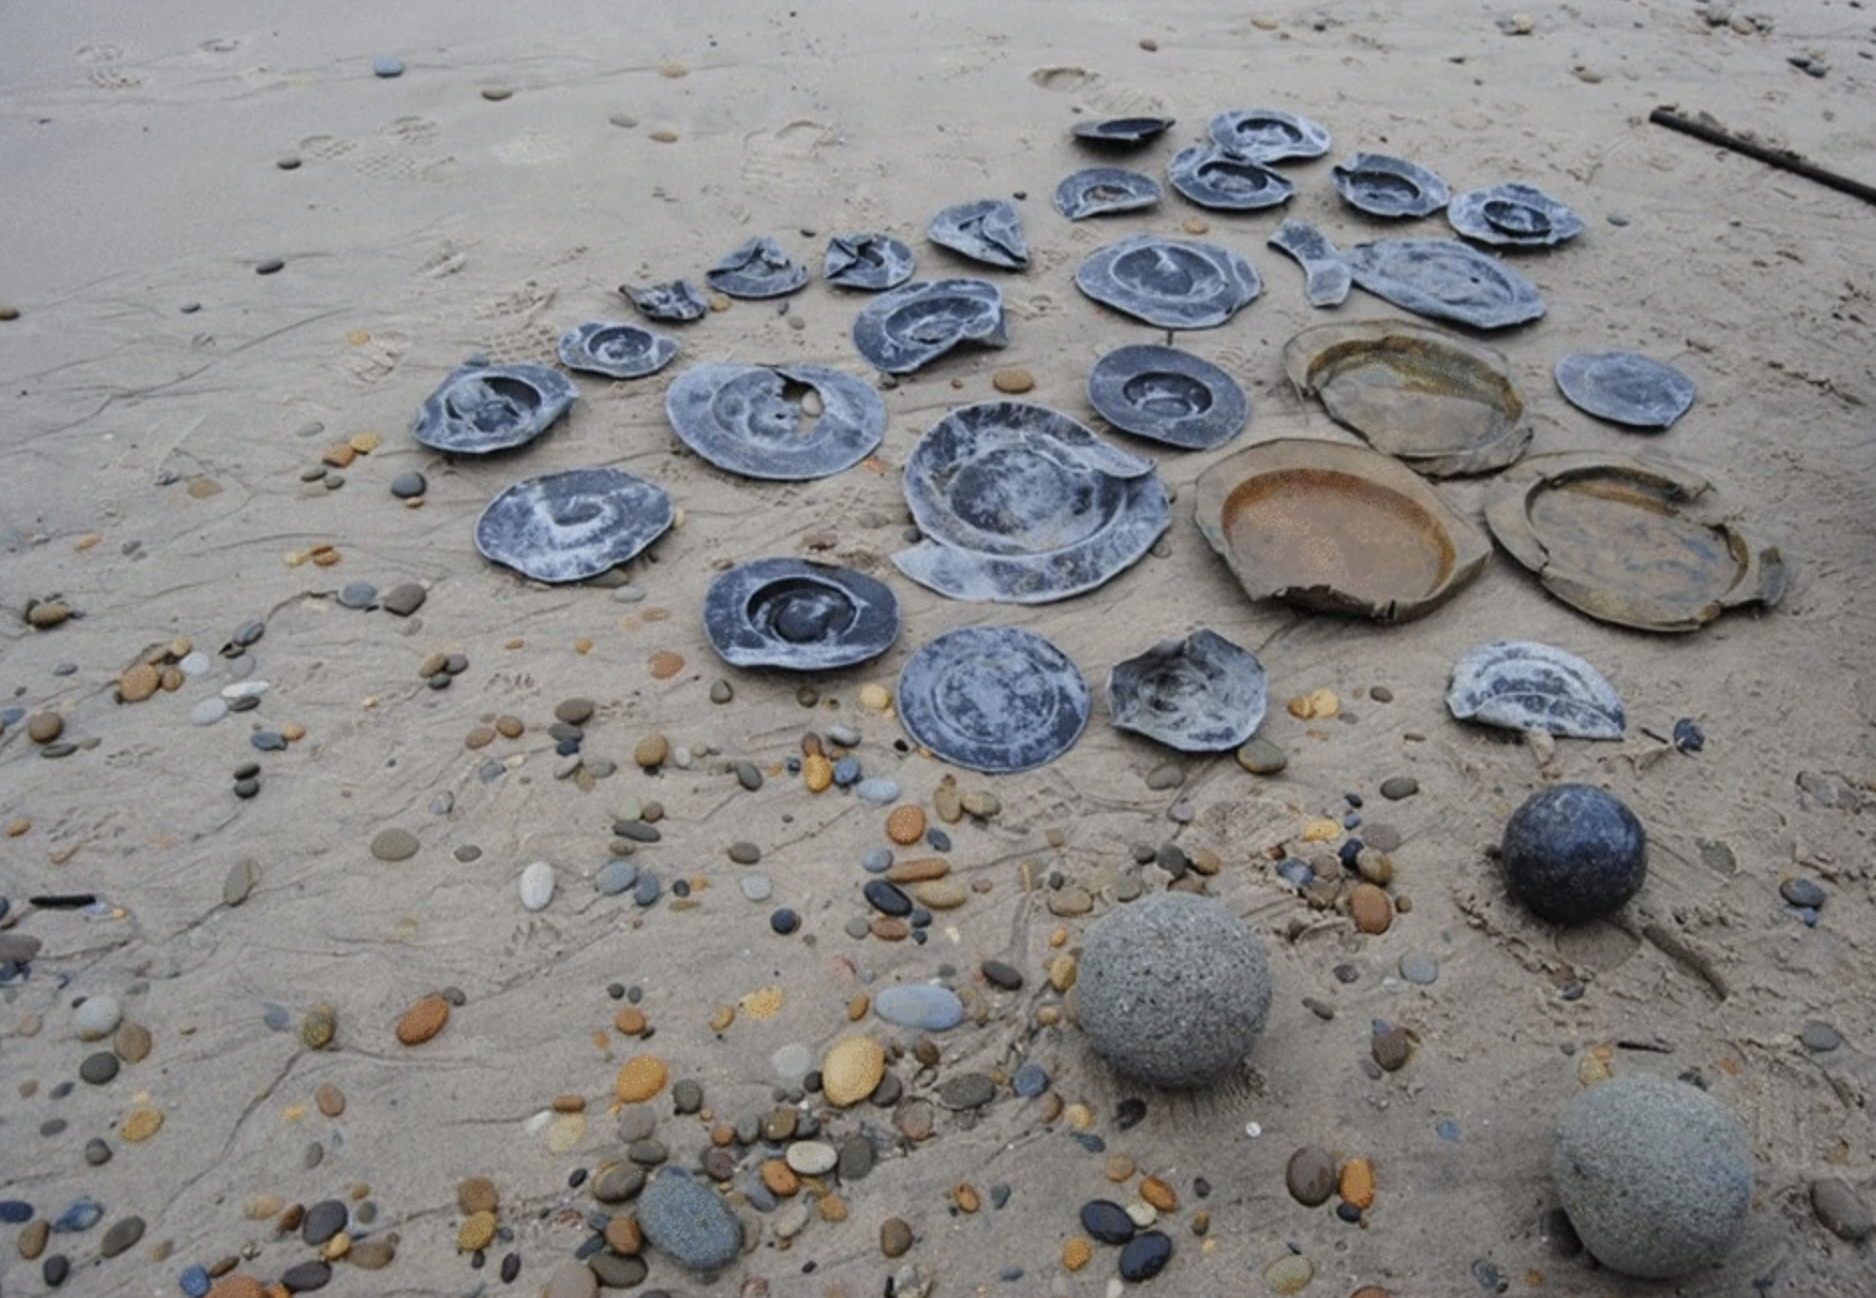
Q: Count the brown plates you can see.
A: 3